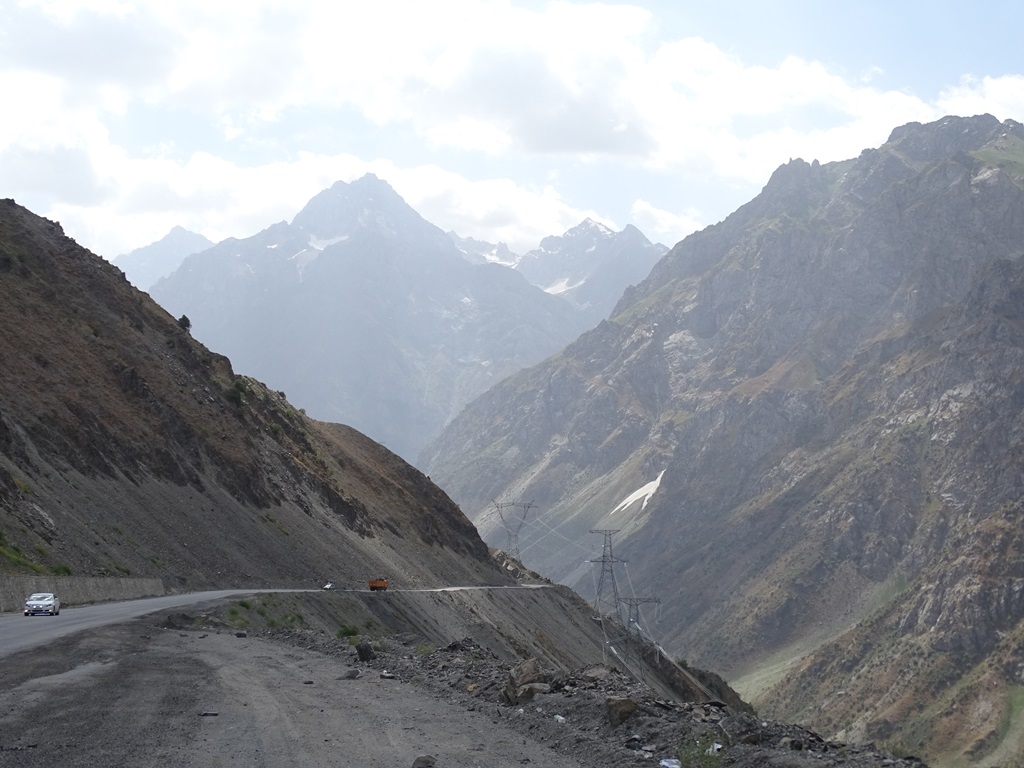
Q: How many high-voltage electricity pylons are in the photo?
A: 3